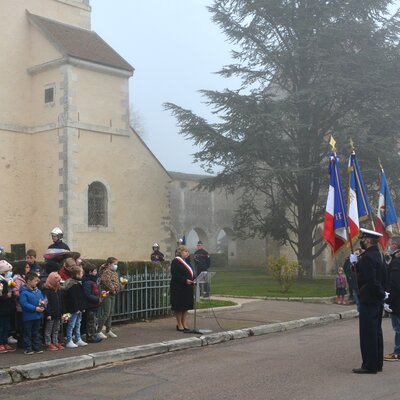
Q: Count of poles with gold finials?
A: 3